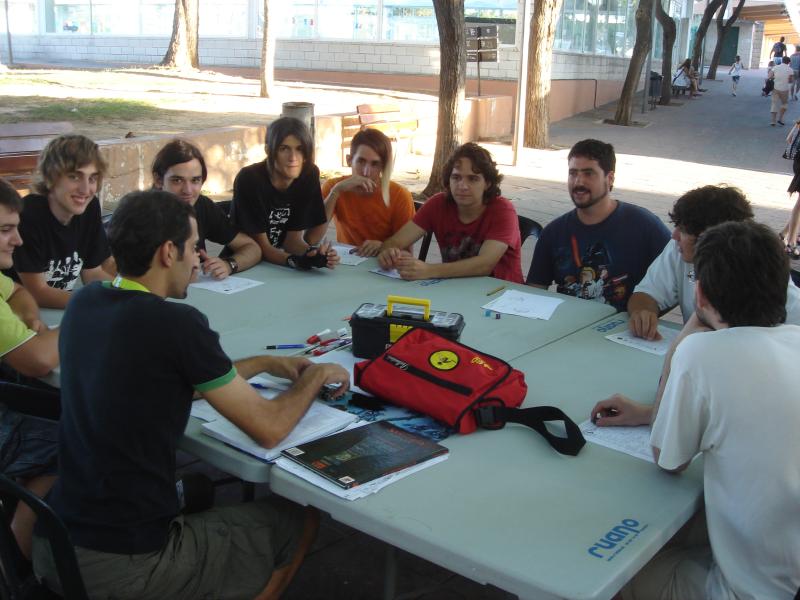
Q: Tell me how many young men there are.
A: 10